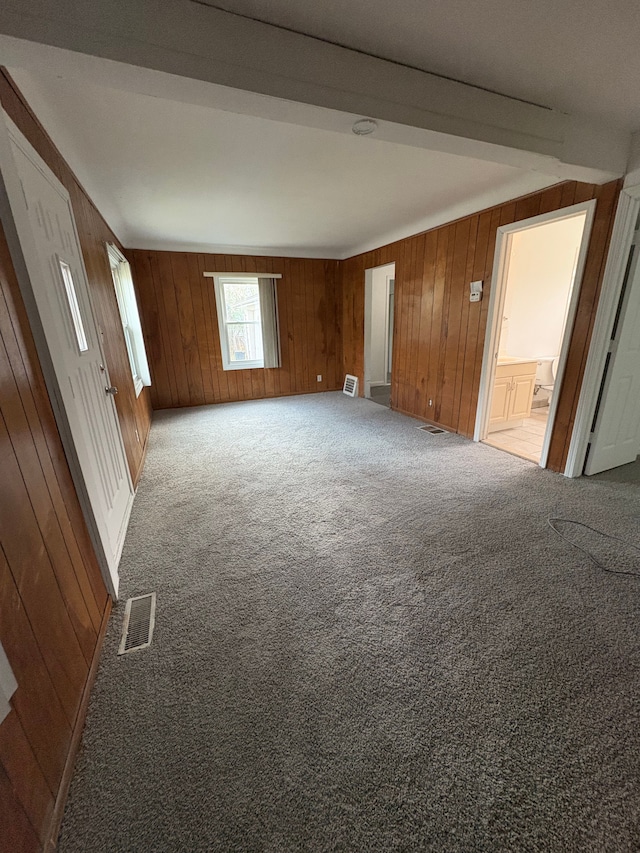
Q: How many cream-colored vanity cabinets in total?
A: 1